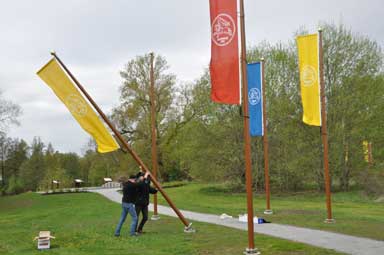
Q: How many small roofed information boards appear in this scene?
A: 3